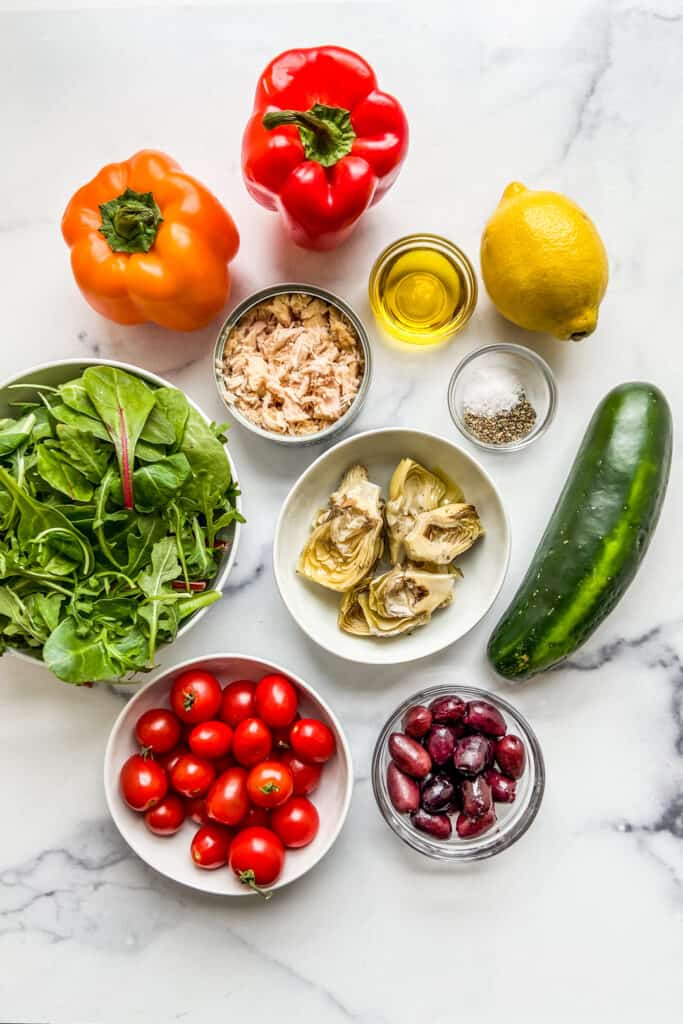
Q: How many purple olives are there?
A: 13